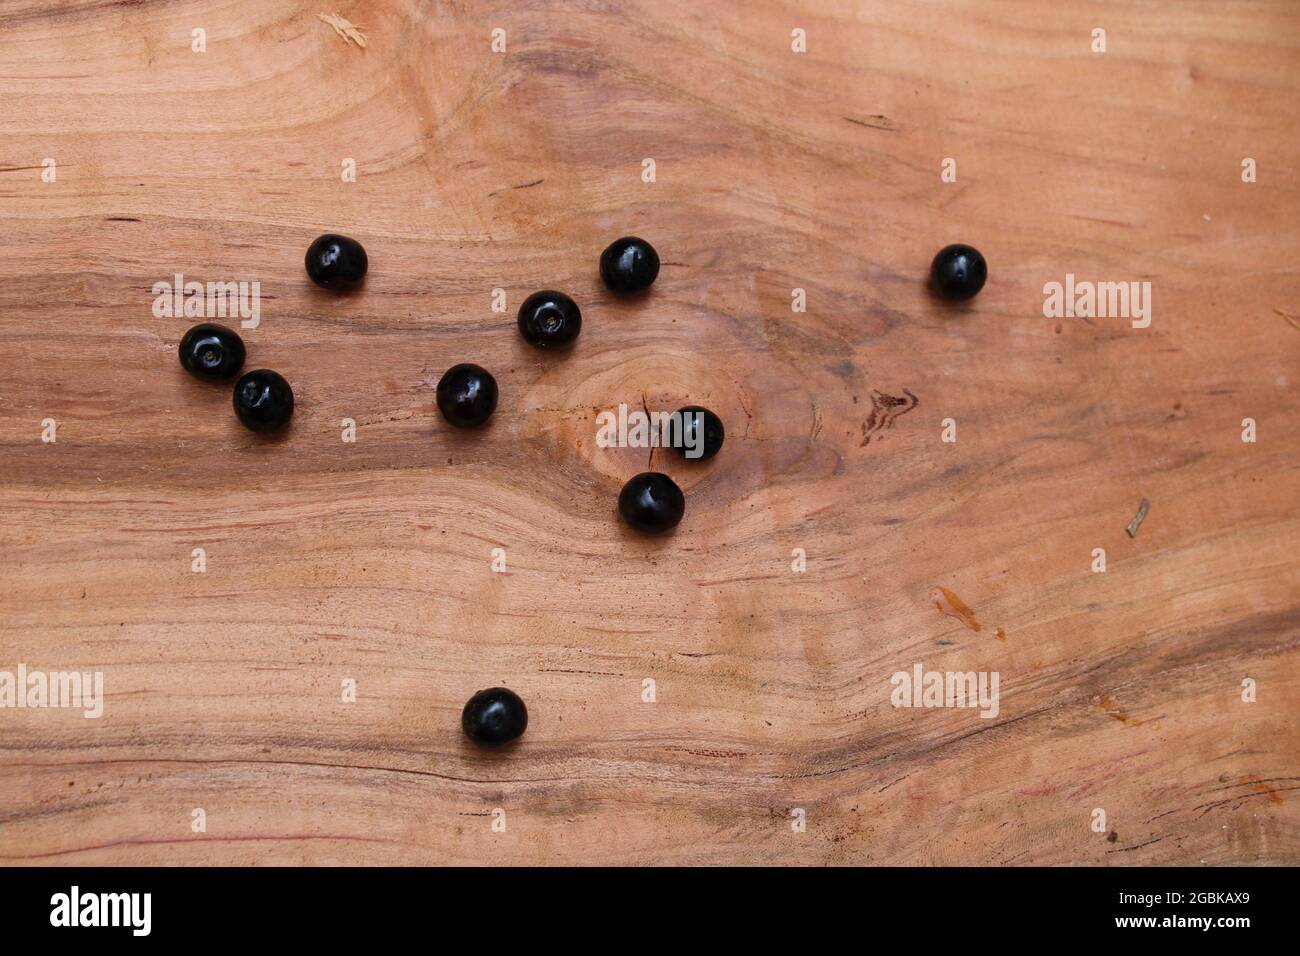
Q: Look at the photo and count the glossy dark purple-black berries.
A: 10